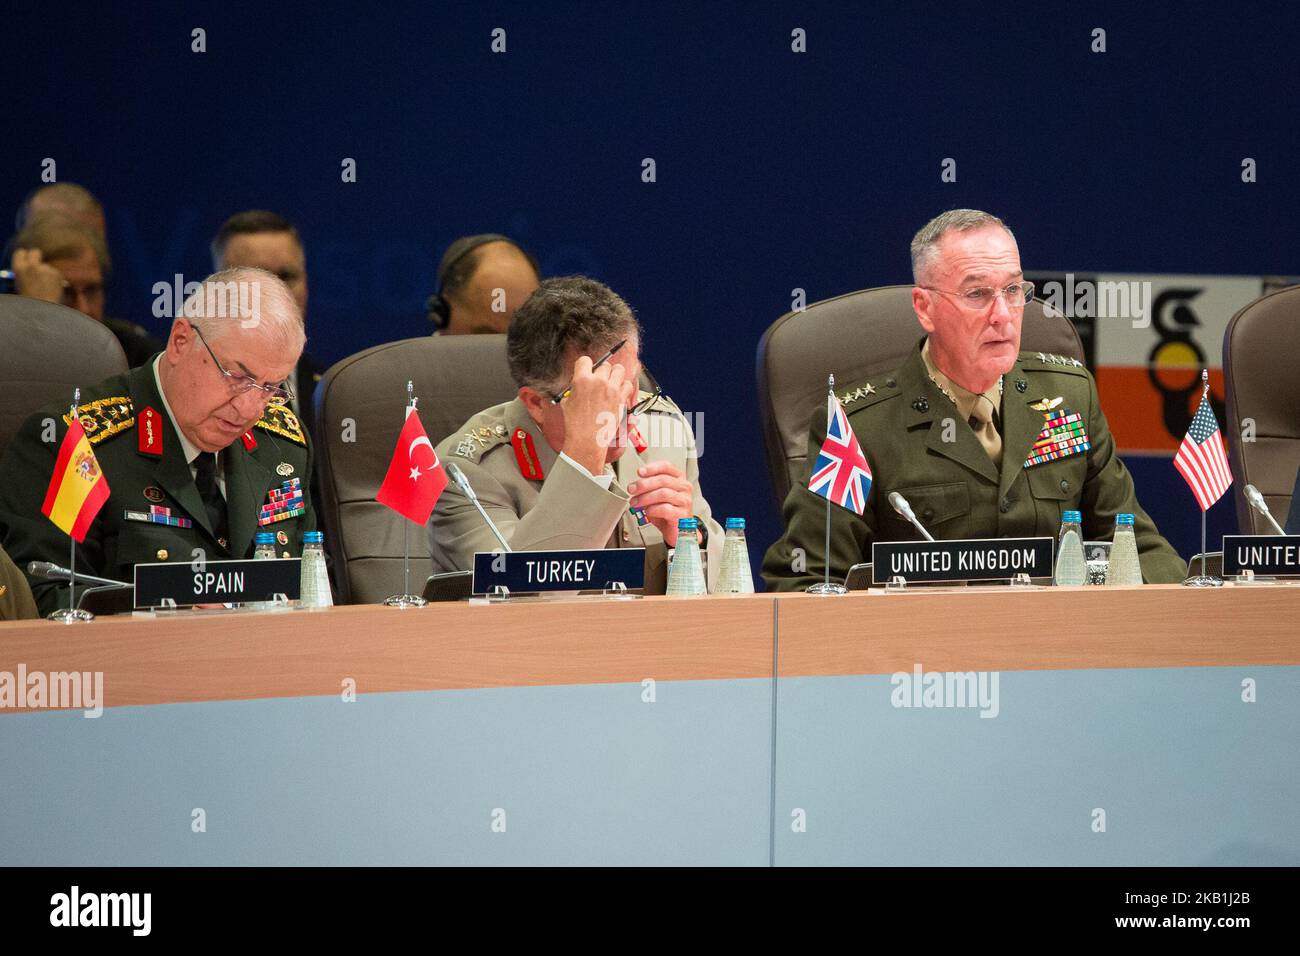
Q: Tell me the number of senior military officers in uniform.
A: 3